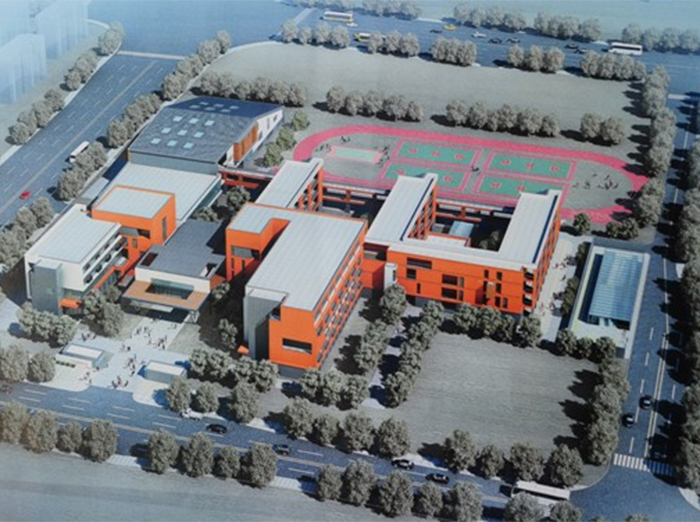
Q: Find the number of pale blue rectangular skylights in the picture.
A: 15